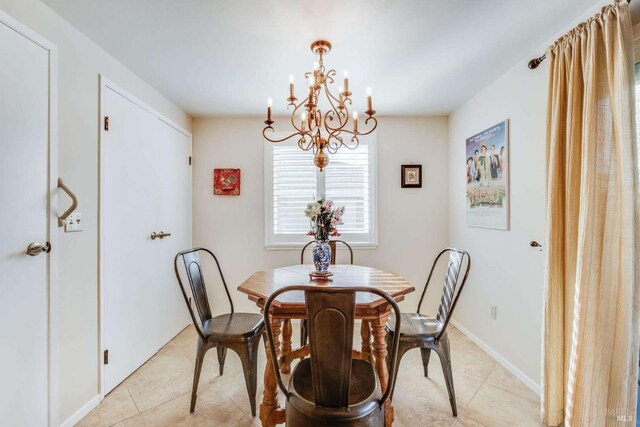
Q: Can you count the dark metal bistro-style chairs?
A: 4